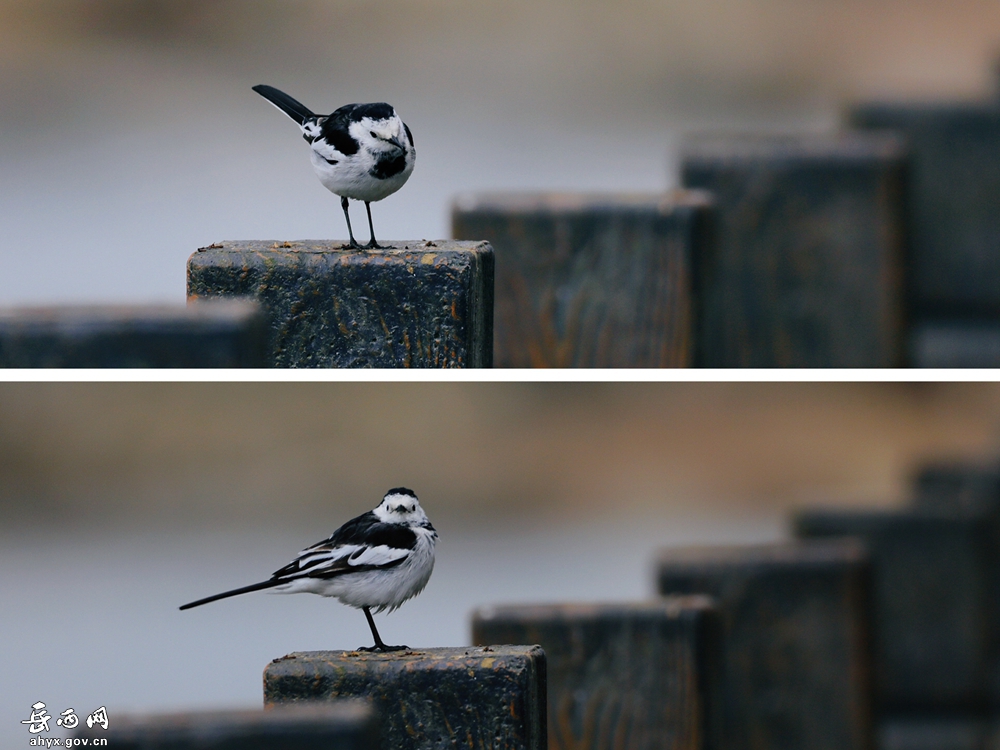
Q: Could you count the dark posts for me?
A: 11